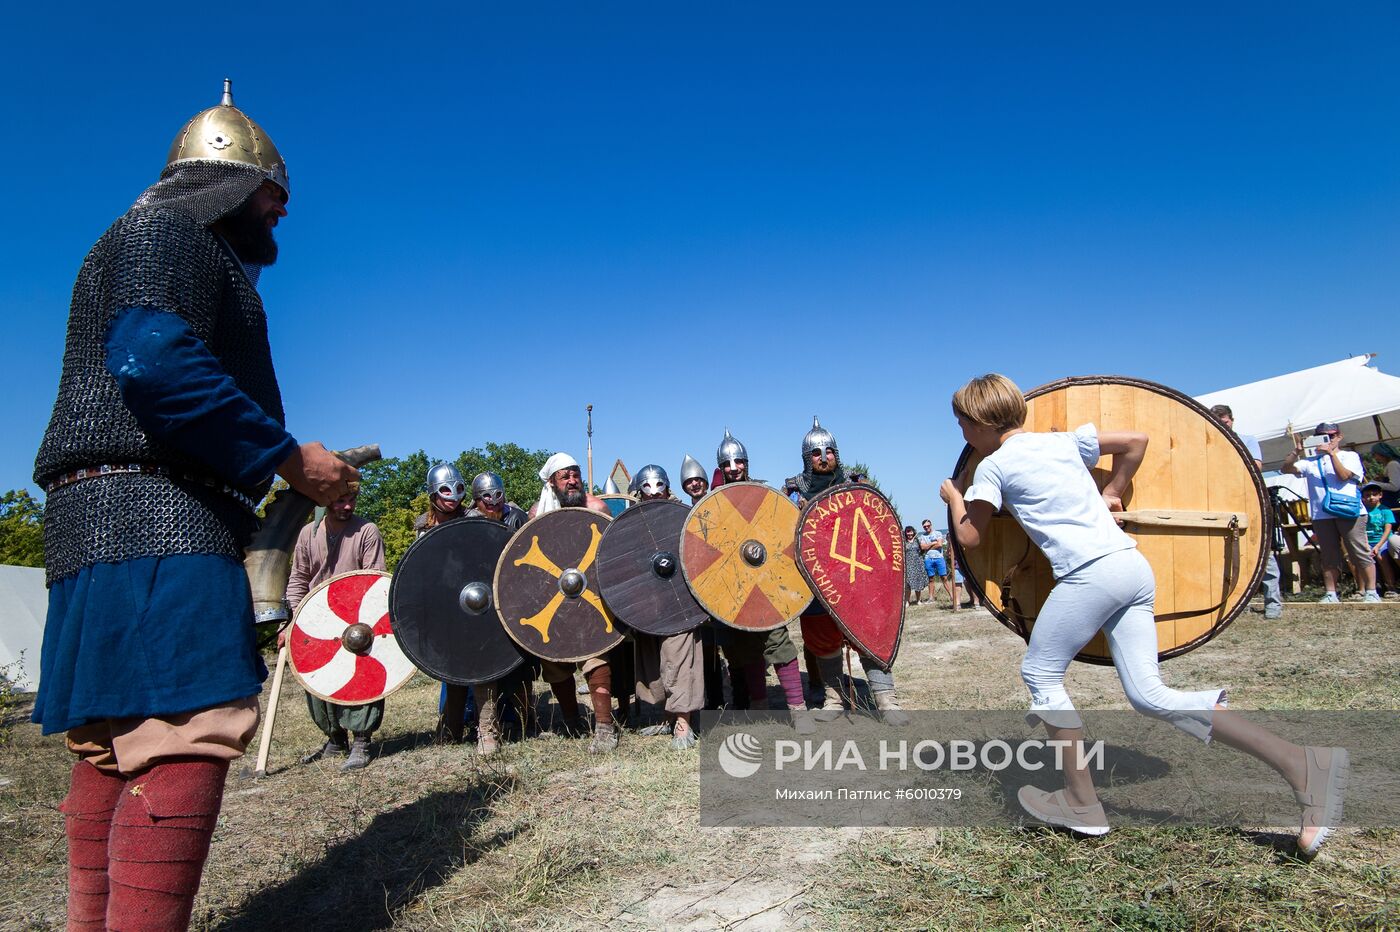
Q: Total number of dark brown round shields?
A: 2